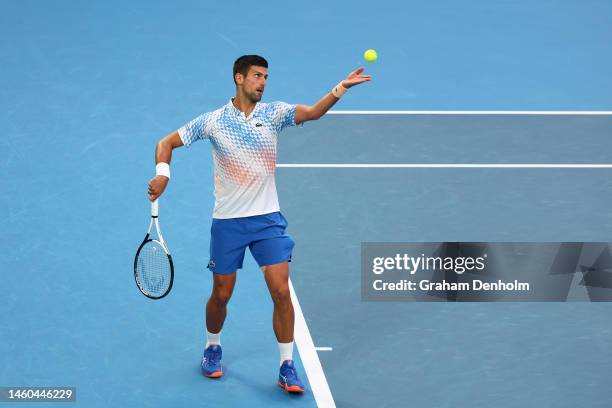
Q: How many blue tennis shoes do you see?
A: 2